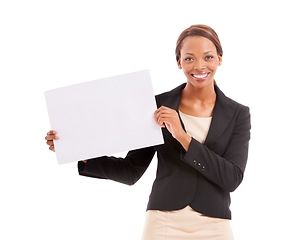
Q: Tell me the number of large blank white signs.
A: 1